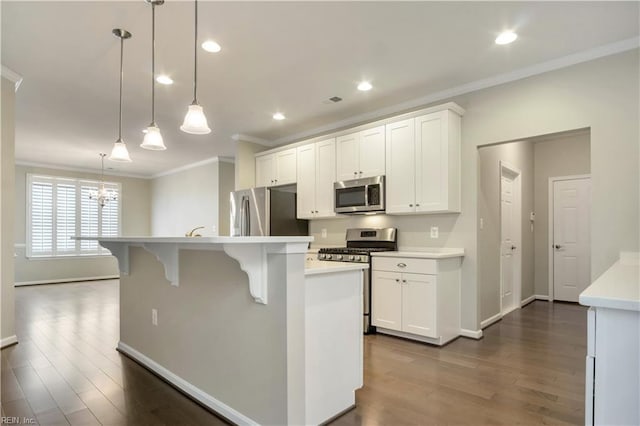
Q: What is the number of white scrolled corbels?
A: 3